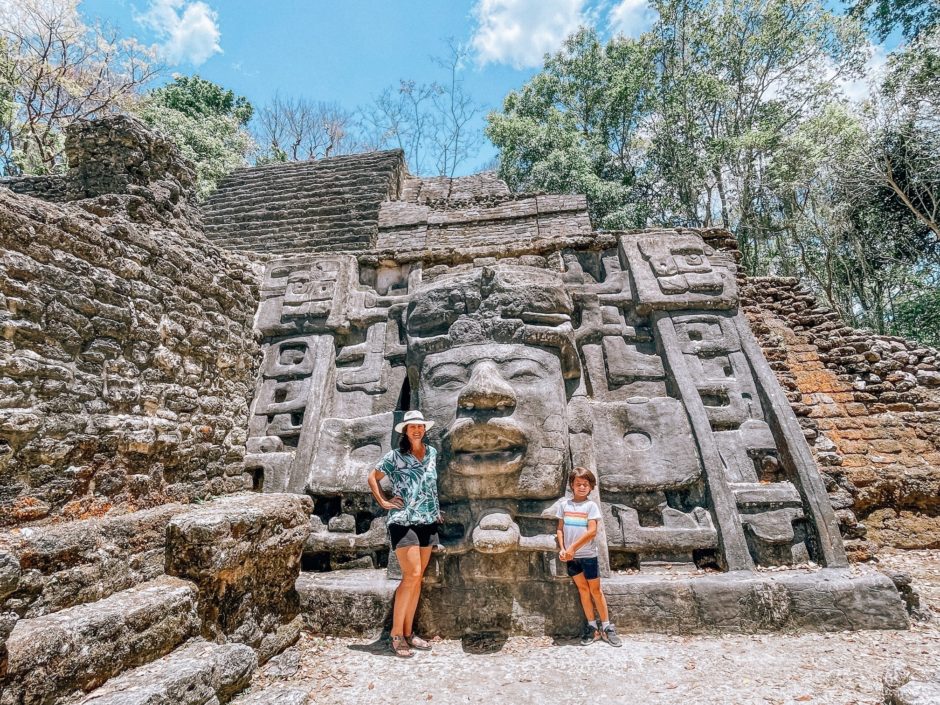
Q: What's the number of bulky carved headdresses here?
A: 1